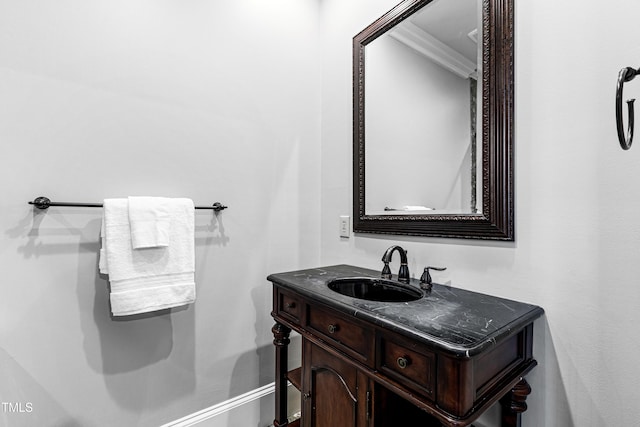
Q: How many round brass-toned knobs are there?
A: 4